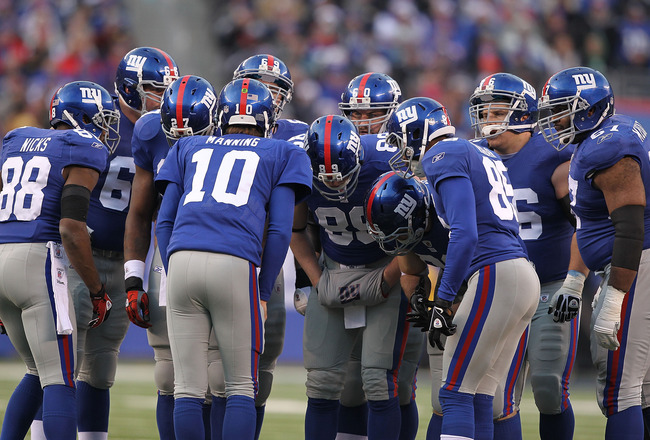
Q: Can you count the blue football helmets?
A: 11